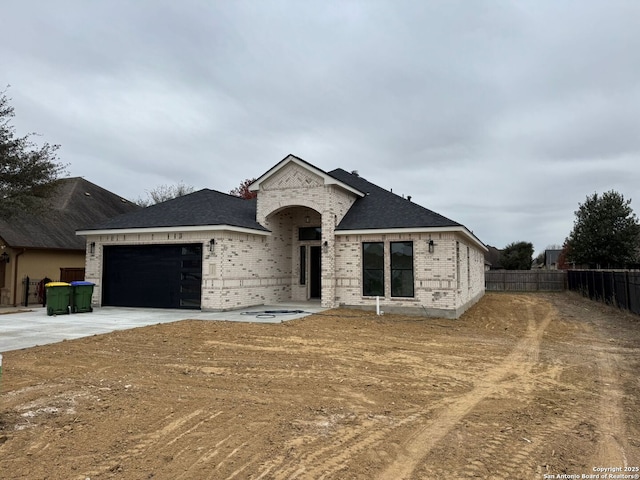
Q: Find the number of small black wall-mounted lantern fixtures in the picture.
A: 4